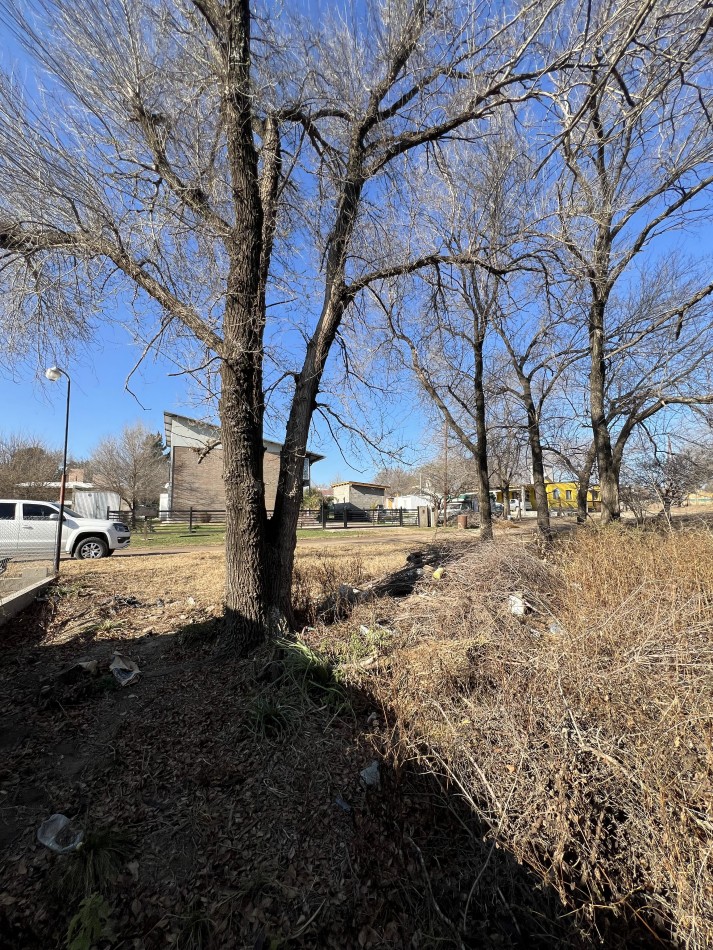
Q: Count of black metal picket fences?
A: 1